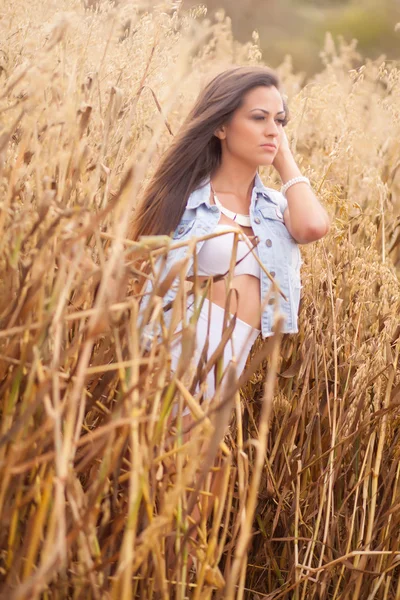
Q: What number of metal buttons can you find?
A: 6